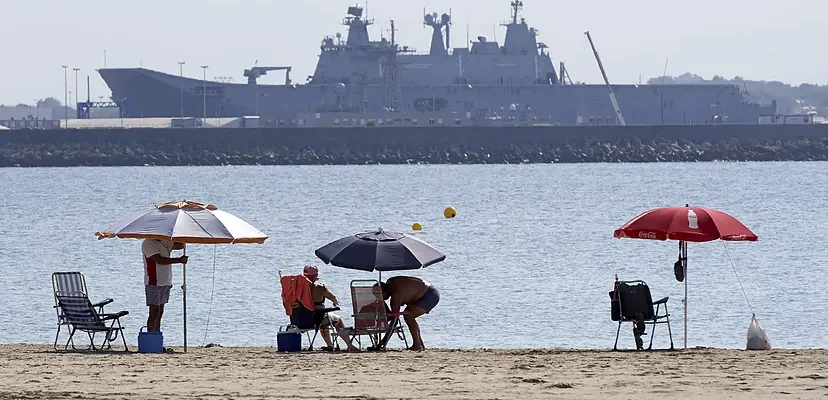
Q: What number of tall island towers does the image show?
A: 3